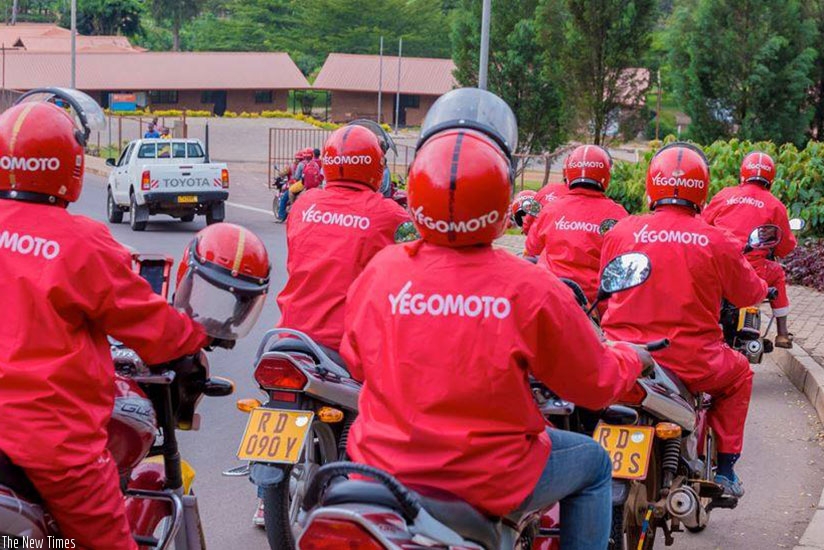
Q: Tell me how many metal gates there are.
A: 1